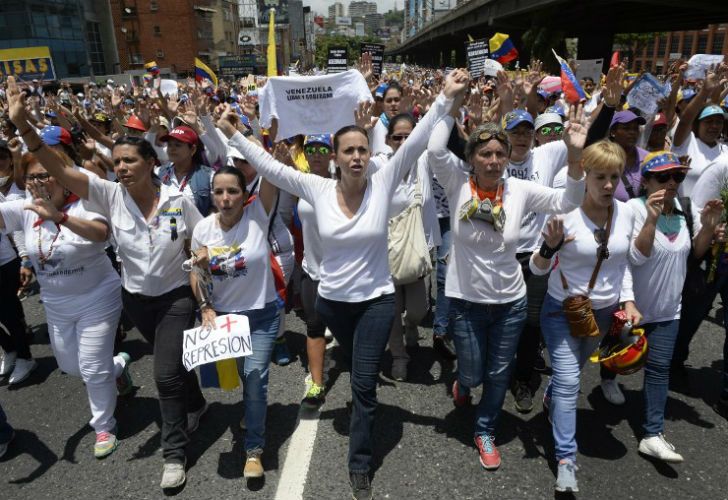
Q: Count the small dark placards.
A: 3